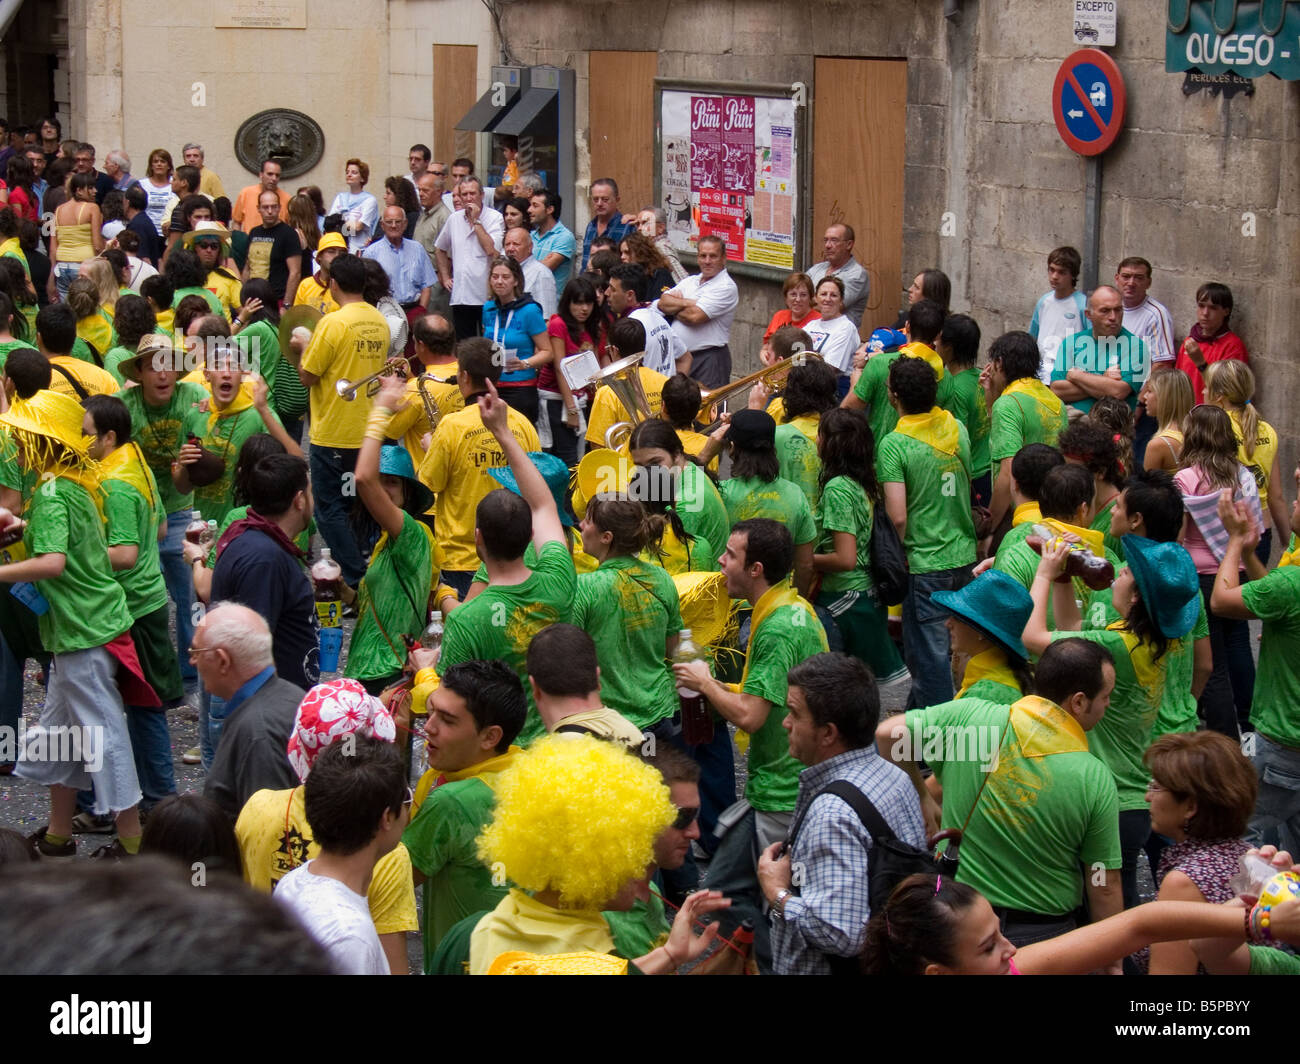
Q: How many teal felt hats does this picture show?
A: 4